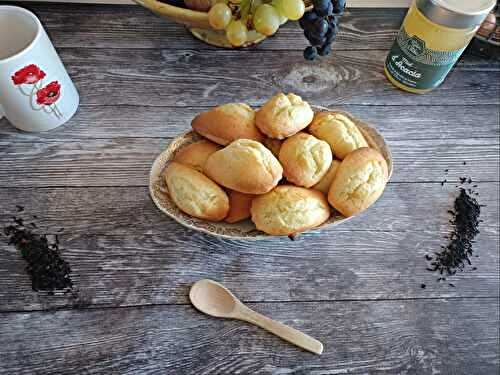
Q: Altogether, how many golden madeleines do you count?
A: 12